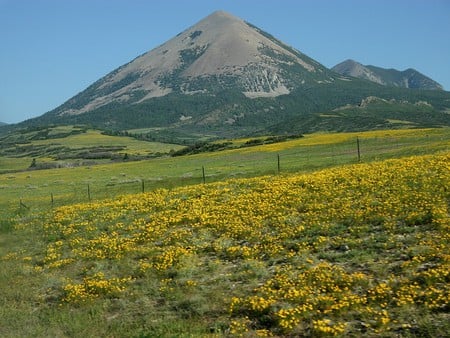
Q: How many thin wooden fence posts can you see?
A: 7